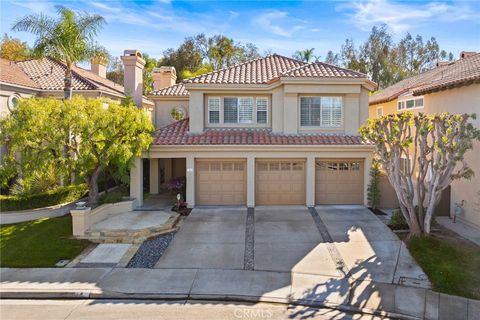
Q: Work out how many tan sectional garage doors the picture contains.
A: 3